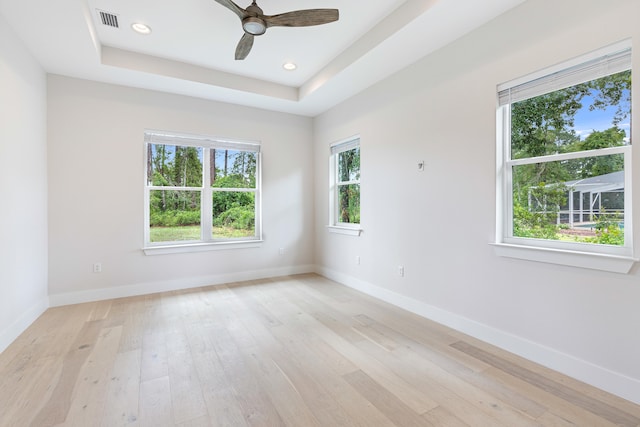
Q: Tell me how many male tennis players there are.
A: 0